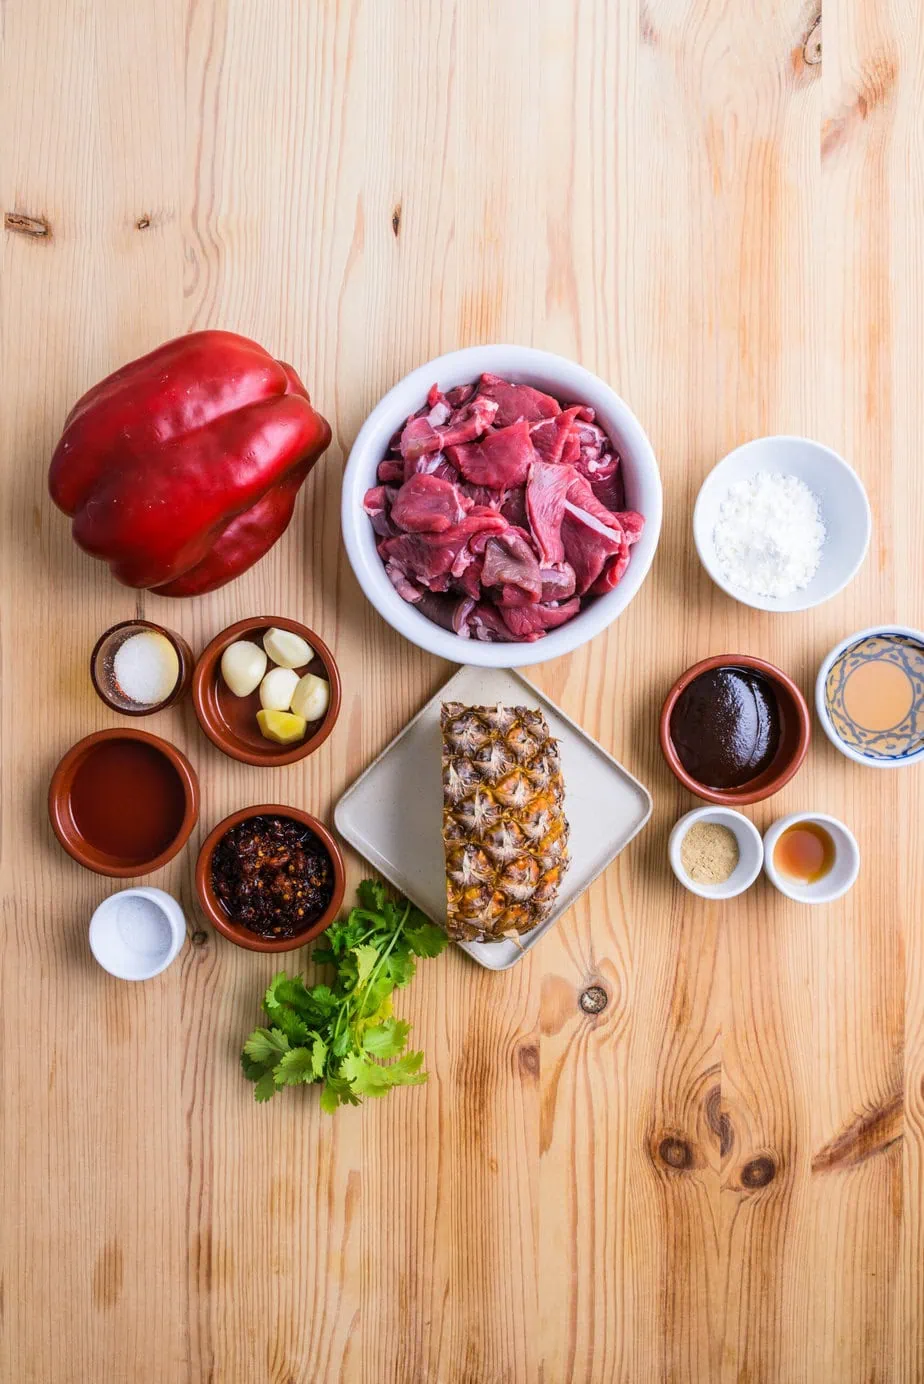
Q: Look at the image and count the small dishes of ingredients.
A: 10